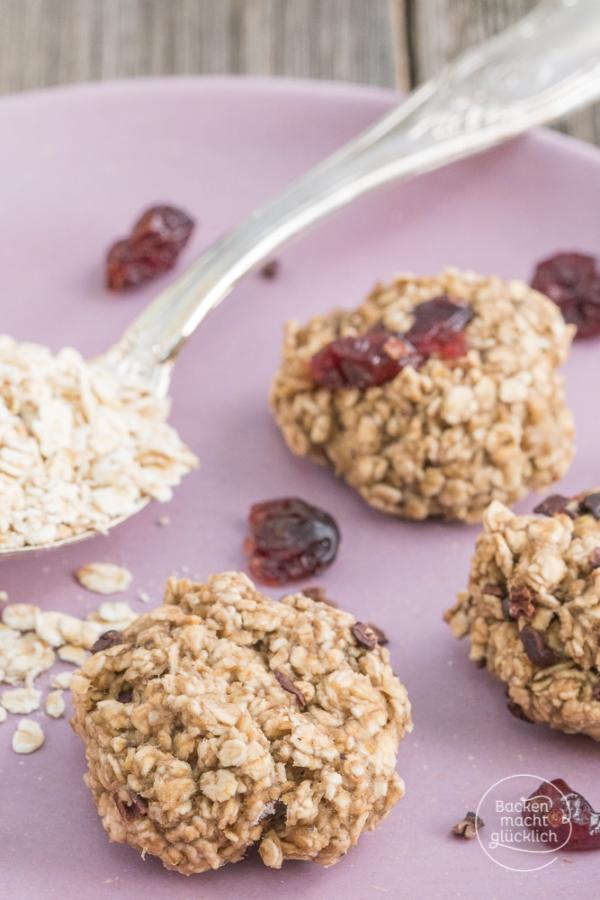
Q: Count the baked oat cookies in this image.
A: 3